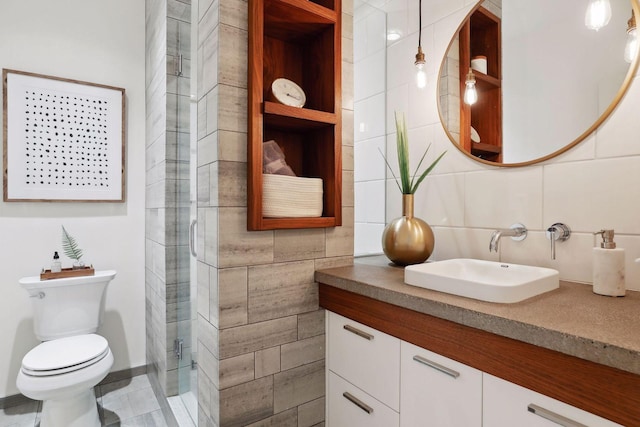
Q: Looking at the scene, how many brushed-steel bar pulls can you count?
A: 4